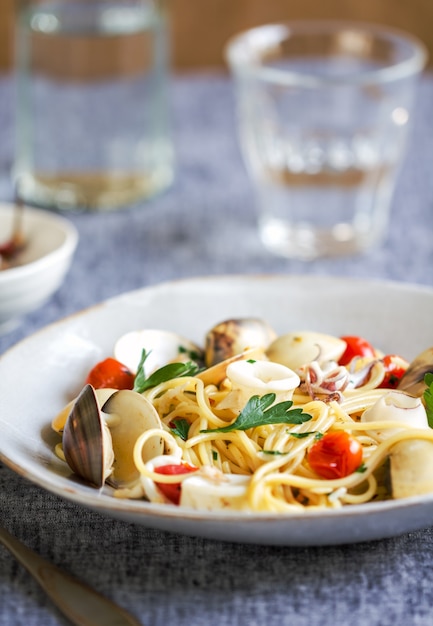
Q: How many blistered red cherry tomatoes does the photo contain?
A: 5